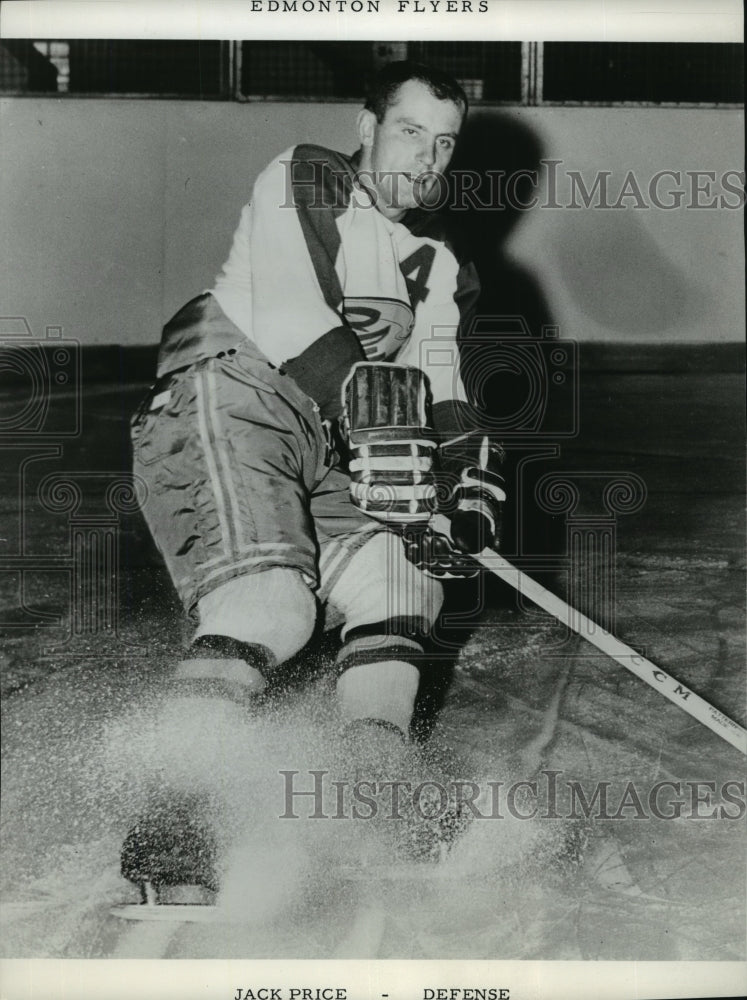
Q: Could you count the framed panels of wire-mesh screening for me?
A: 3